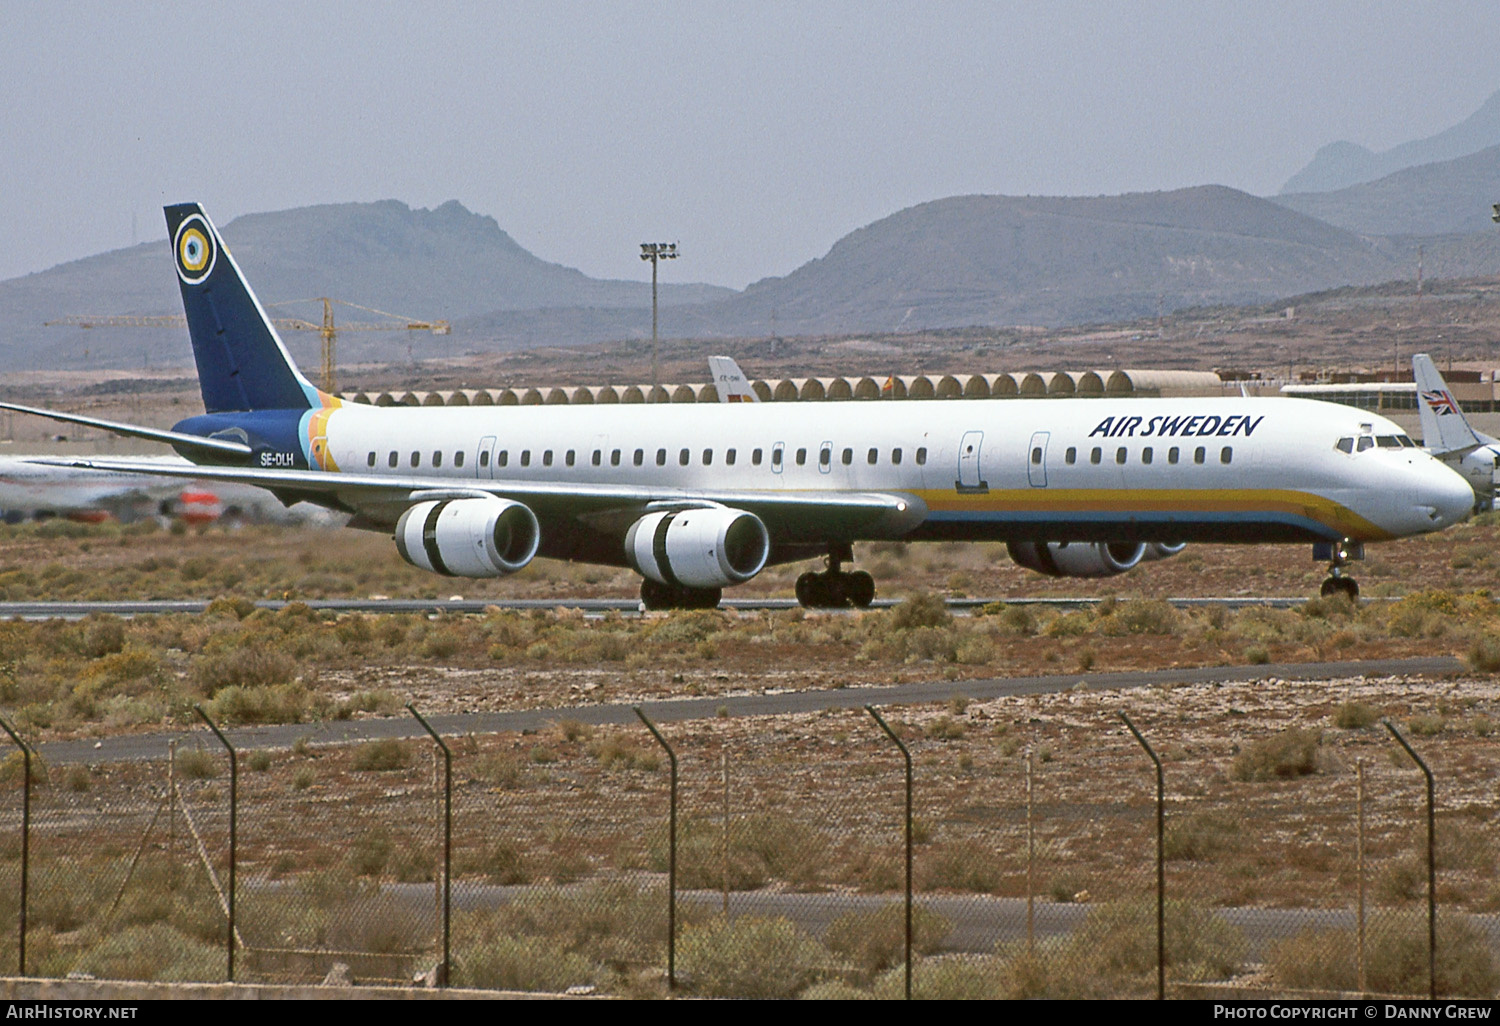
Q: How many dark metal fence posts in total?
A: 7